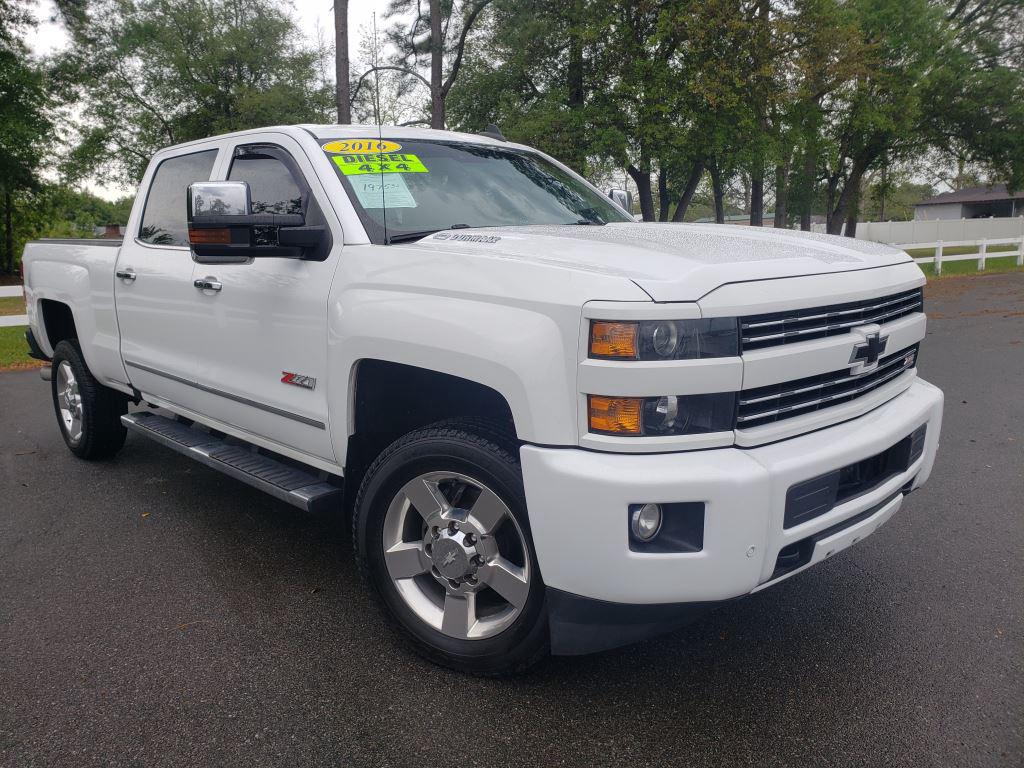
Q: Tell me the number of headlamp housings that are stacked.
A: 2